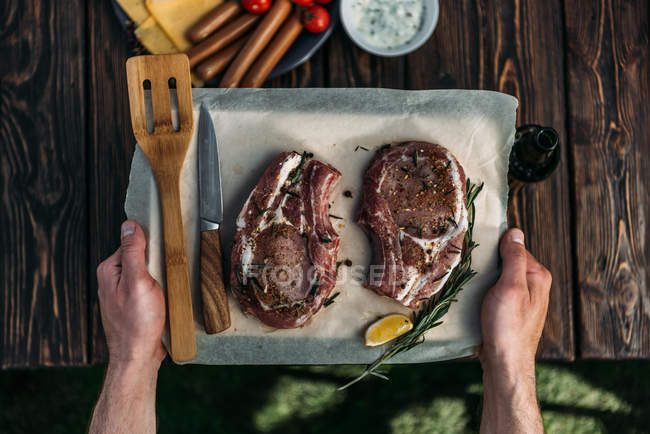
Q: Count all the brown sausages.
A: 5